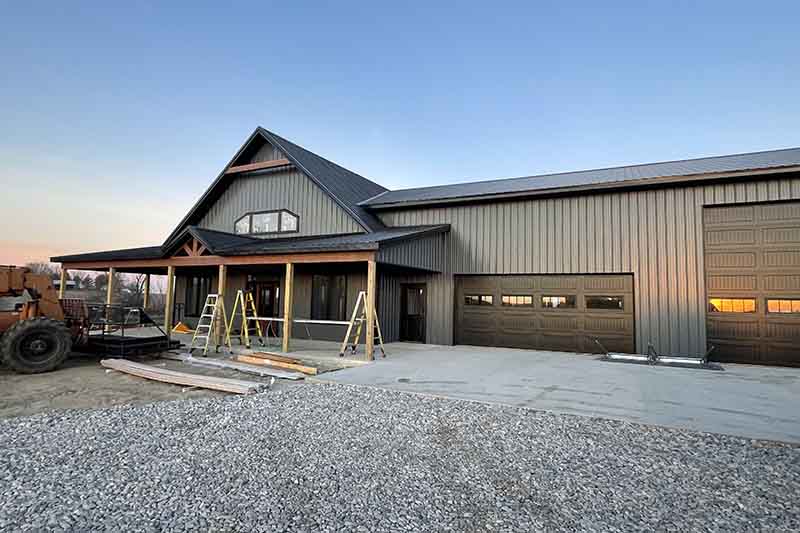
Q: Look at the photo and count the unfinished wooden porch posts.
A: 7